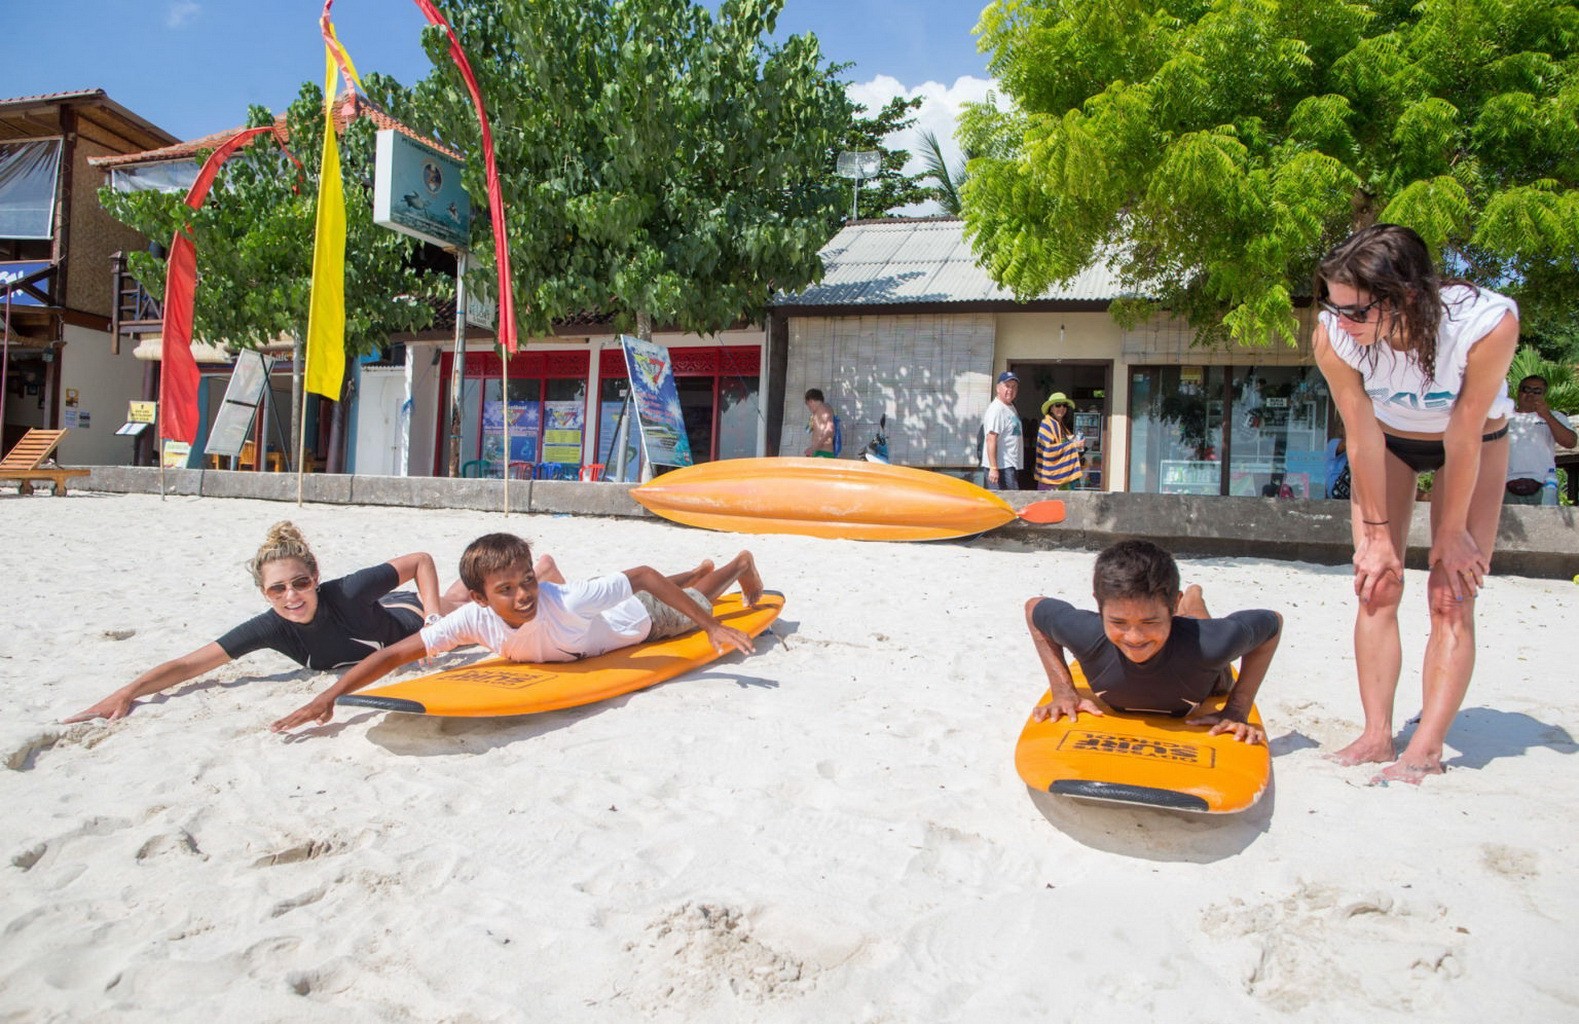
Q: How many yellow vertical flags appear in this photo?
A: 1